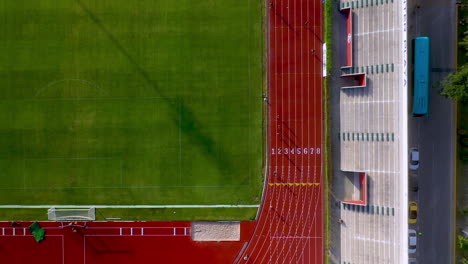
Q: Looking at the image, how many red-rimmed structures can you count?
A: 3